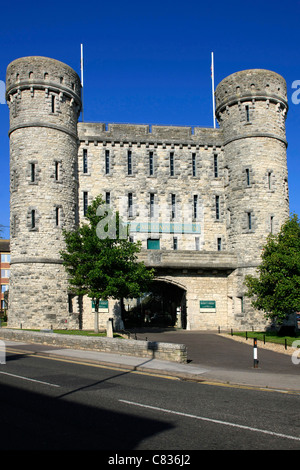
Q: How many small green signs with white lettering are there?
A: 2